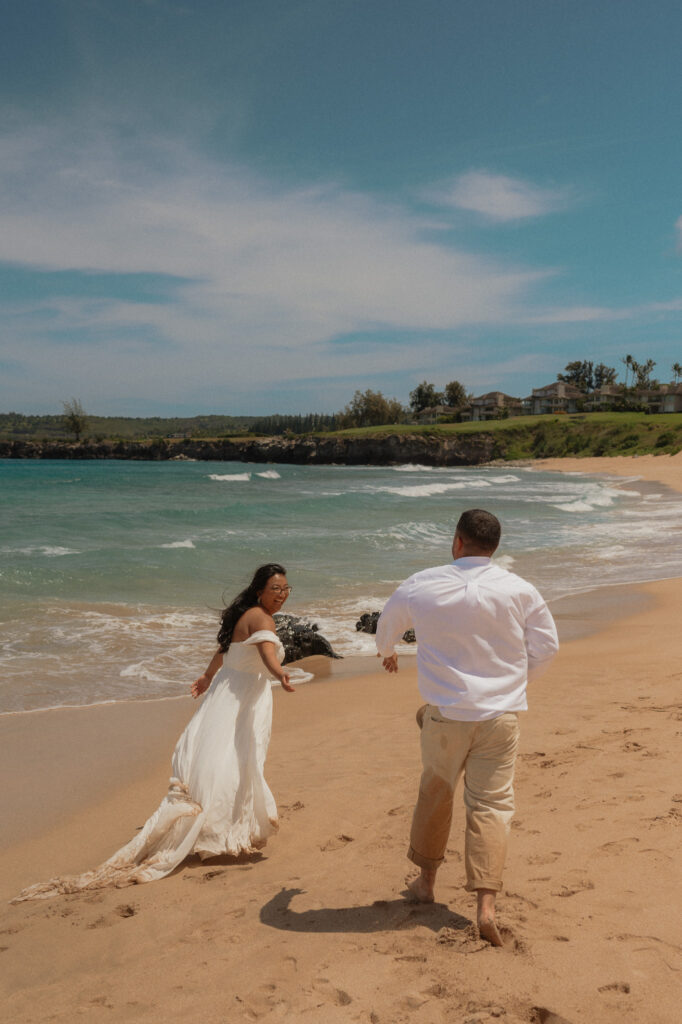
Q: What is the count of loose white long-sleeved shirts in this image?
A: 1